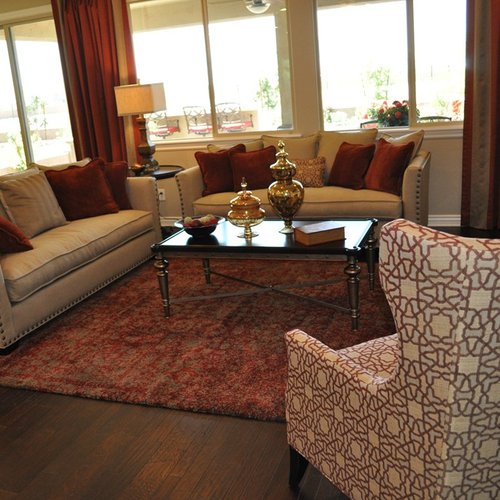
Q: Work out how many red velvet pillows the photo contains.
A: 7